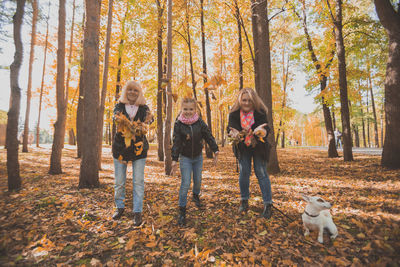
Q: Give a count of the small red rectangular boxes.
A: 0